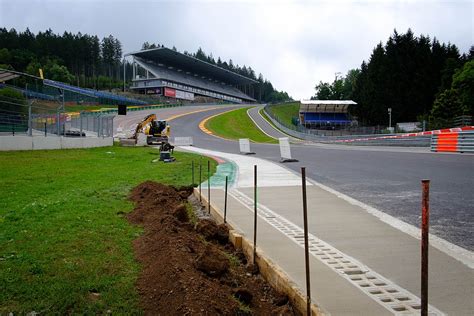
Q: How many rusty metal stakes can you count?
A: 7